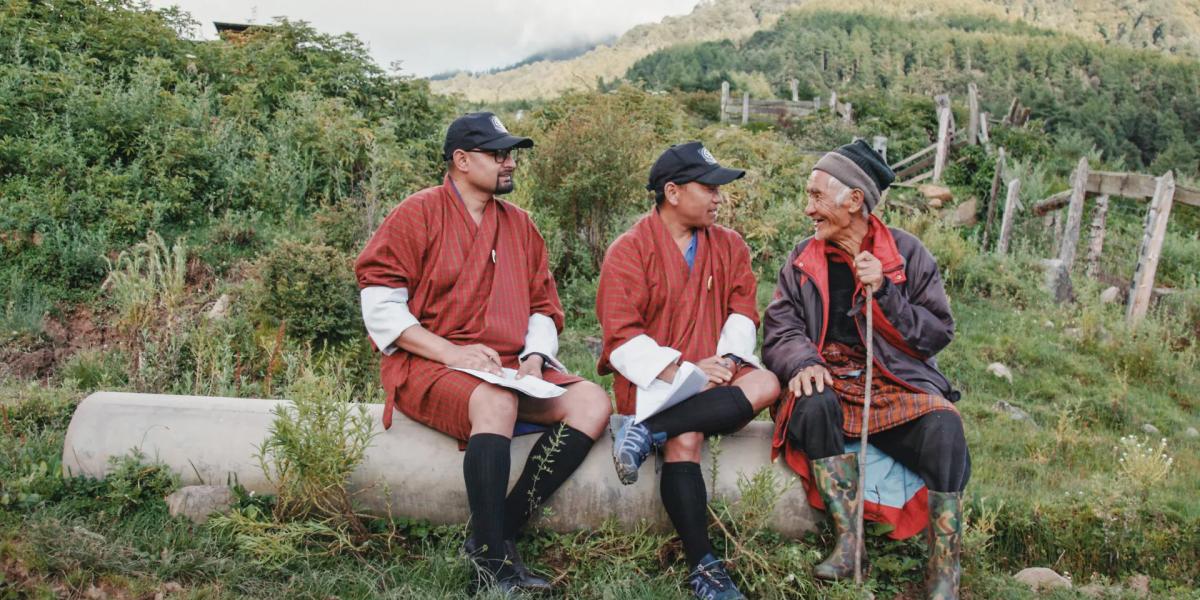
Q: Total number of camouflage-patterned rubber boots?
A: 2